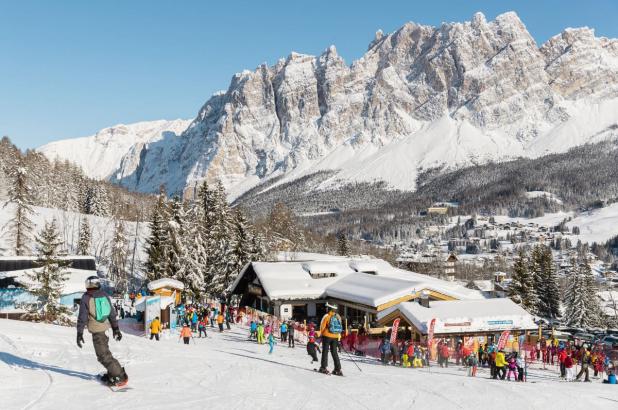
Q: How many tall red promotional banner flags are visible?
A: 3